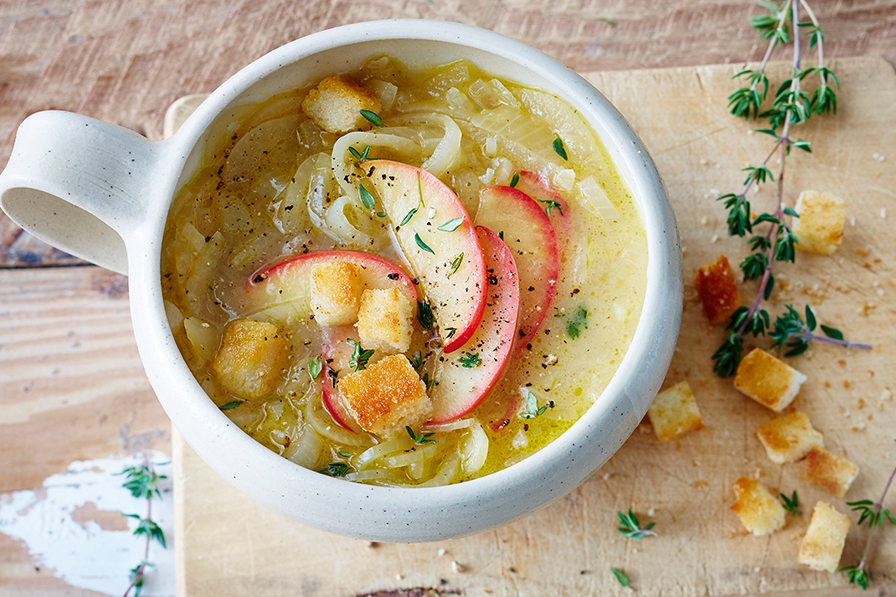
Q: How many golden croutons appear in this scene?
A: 13